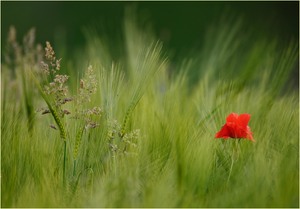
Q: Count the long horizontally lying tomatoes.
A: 0